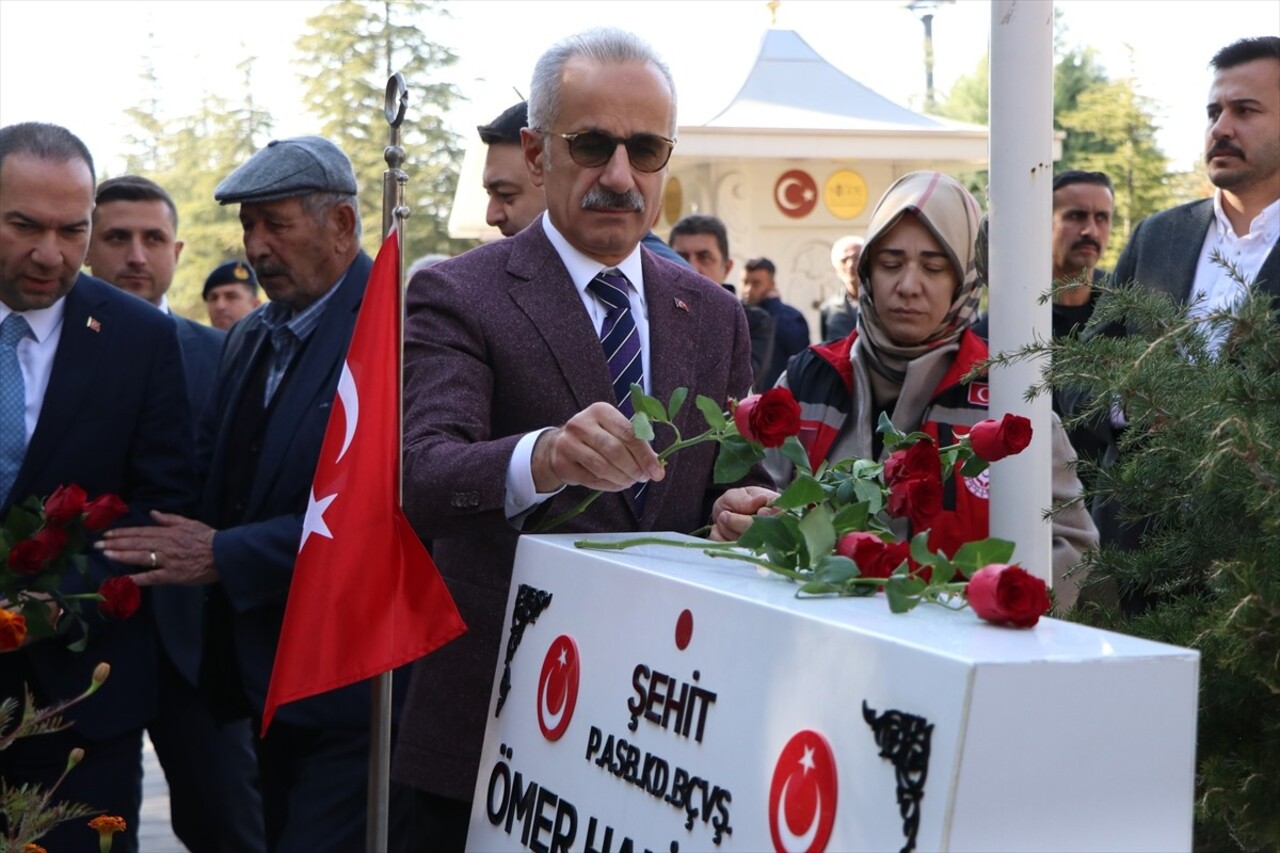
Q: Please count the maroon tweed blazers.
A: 1